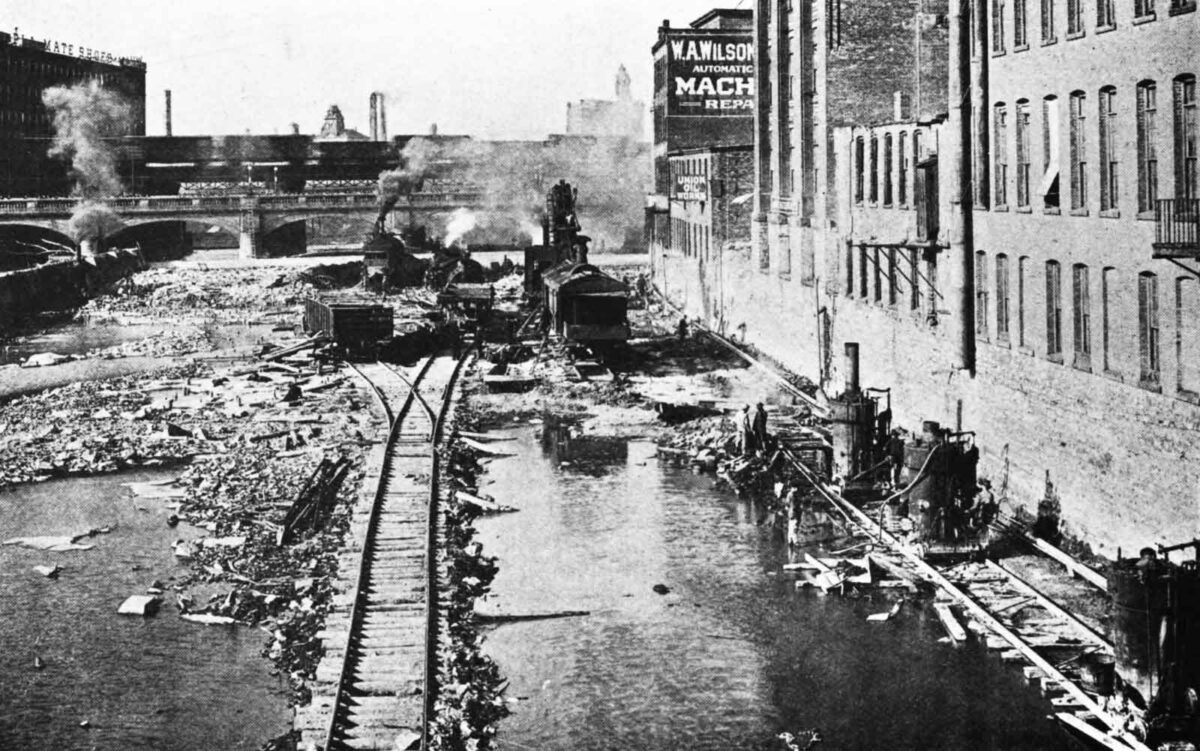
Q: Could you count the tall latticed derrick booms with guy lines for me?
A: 0